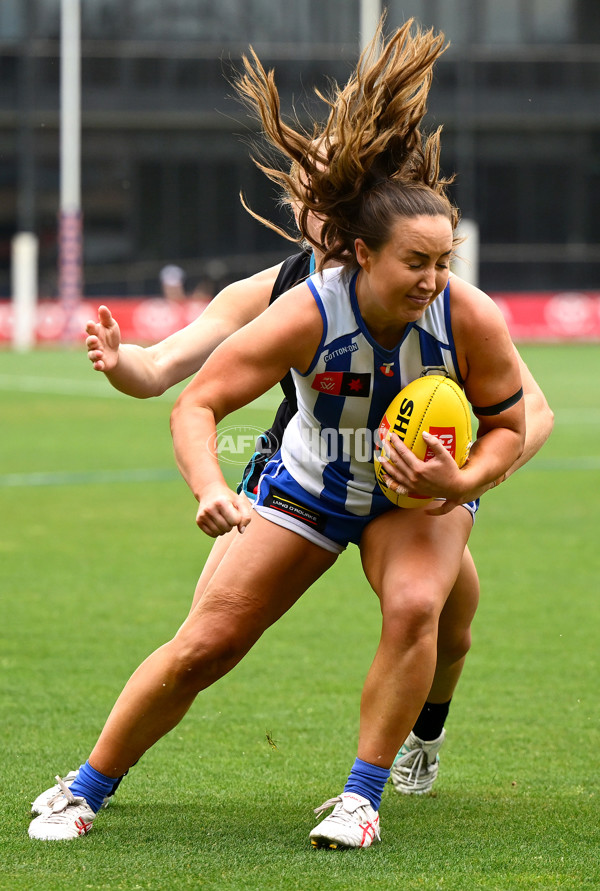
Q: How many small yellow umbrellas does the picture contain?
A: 0